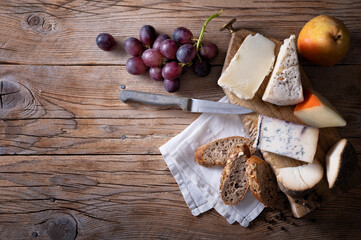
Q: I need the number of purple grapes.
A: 14